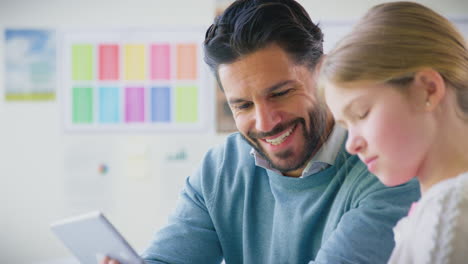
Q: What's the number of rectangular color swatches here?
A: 10